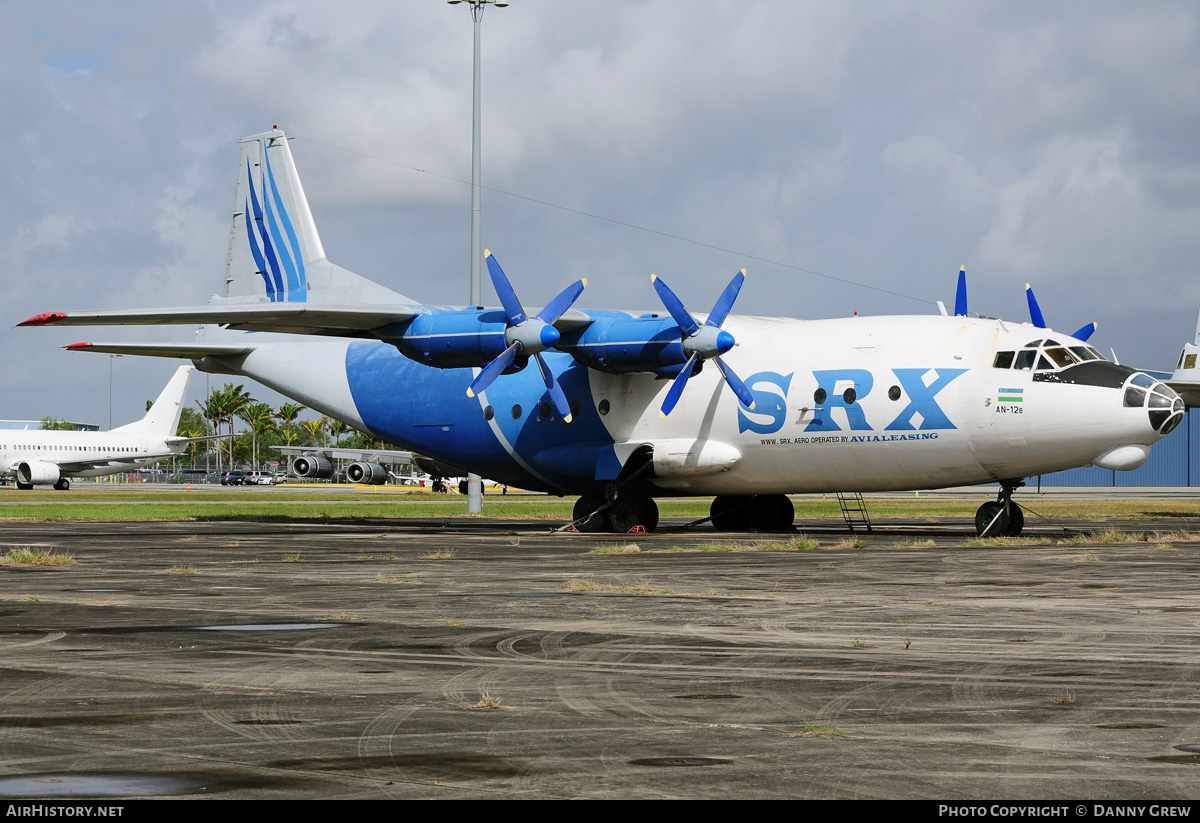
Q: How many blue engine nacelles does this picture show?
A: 2